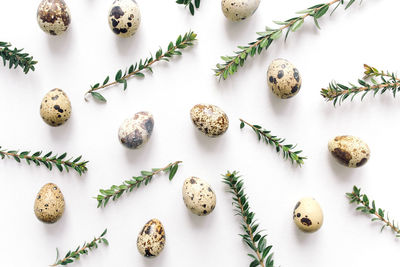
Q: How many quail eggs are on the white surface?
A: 12